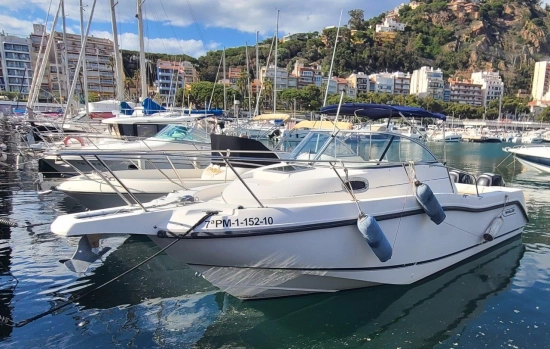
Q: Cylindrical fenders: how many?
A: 3